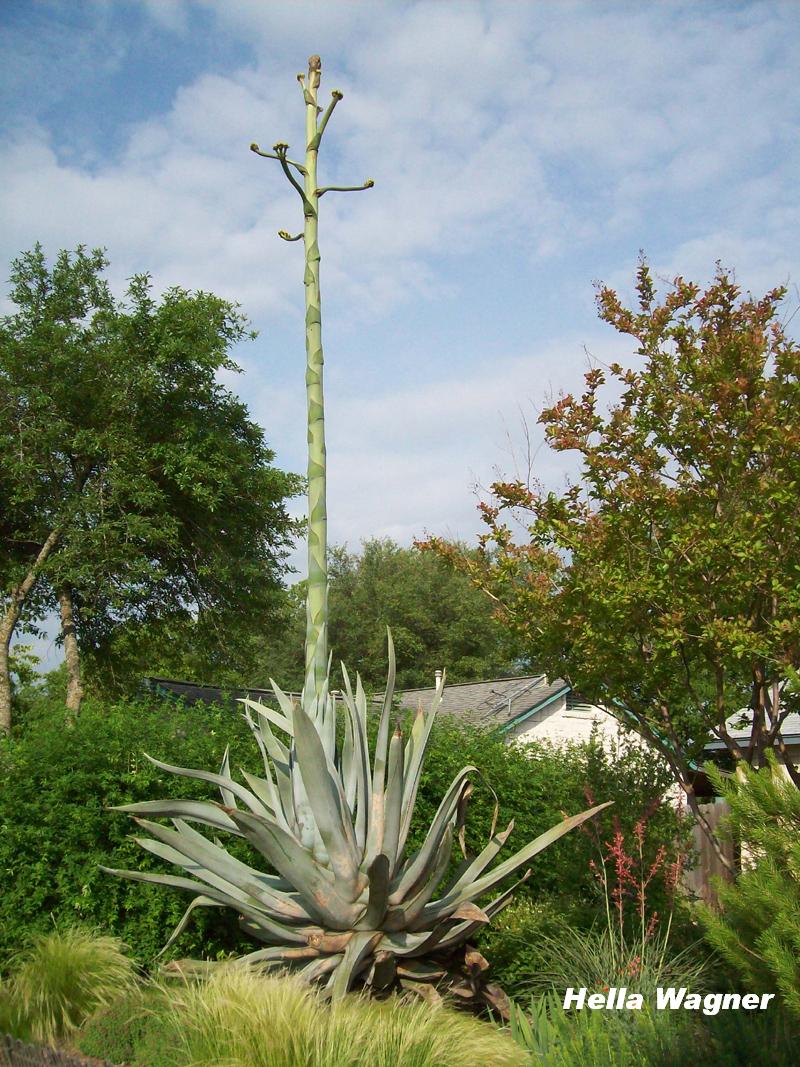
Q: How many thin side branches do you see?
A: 6